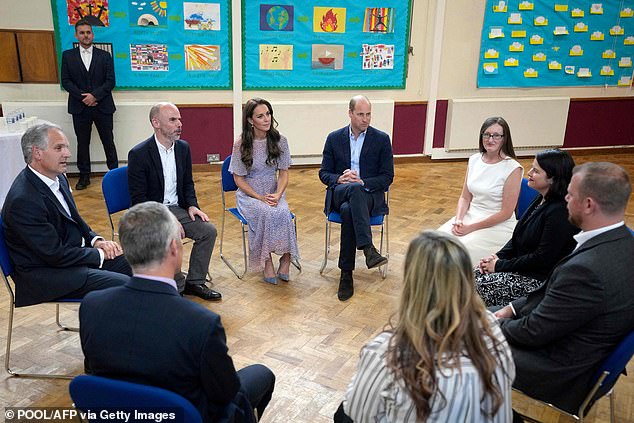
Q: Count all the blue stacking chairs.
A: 8